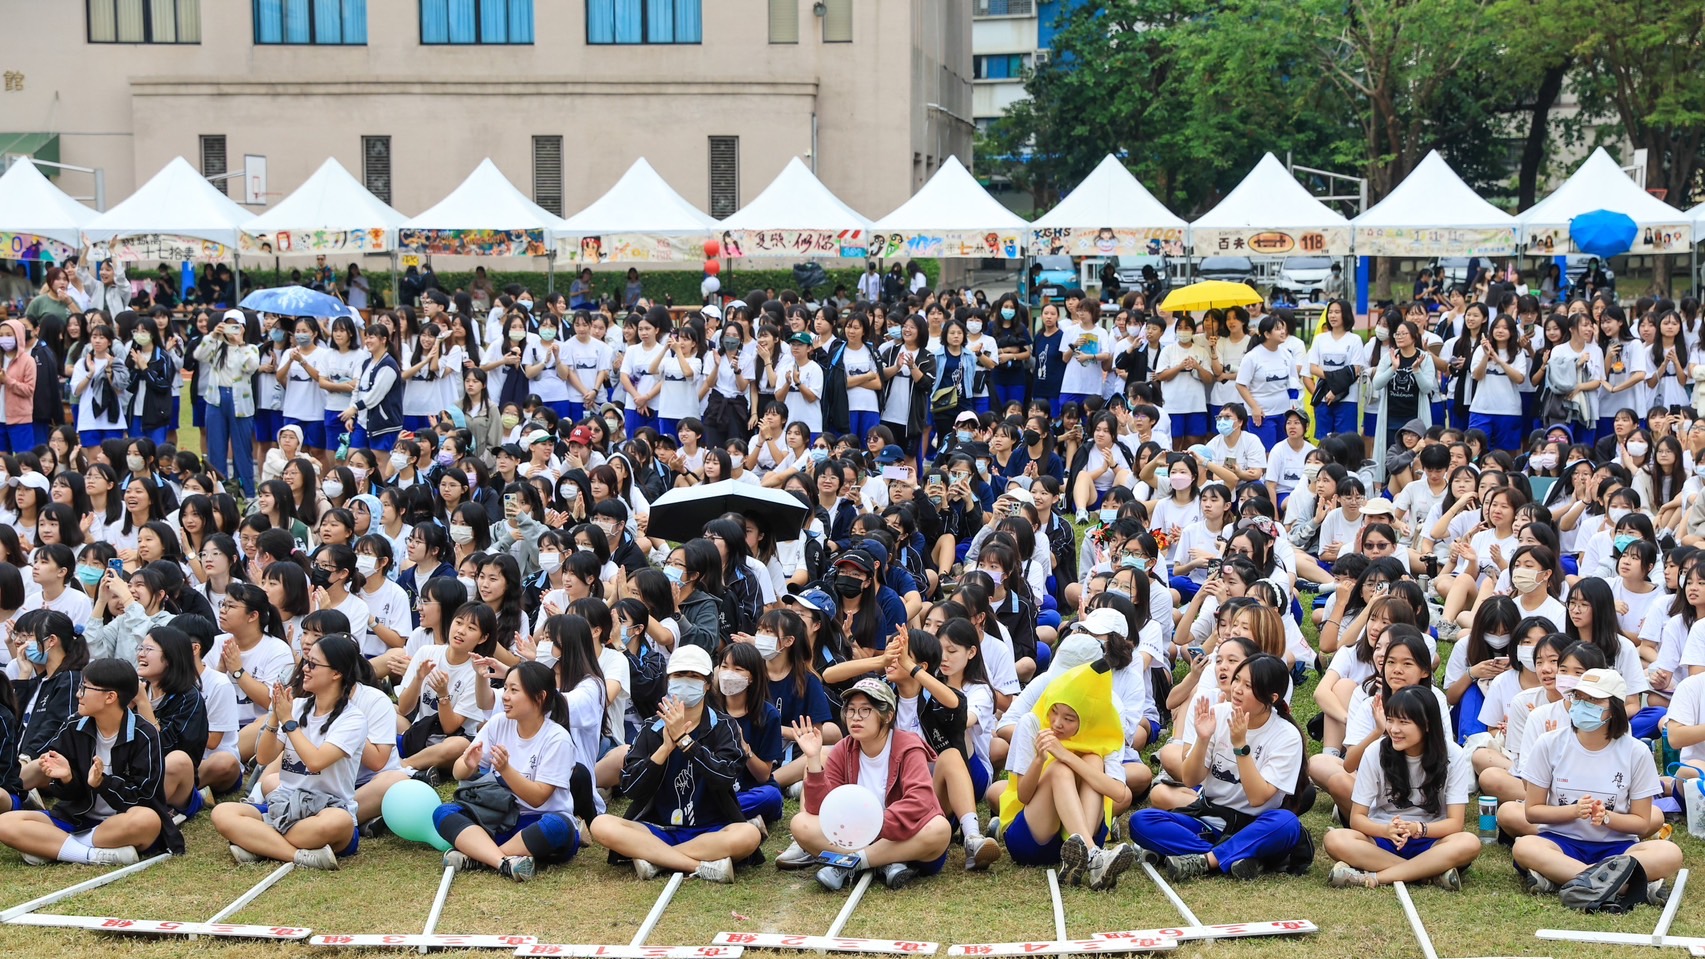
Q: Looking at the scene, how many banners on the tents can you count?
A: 11